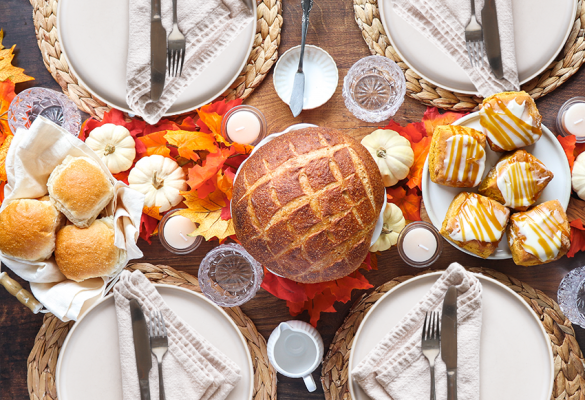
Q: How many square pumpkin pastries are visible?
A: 5